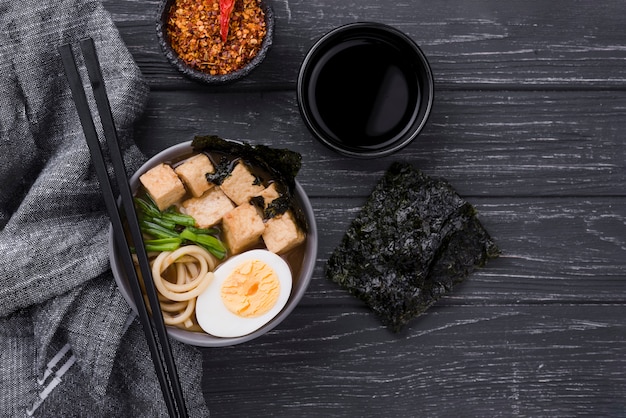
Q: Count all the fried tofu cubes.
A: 7